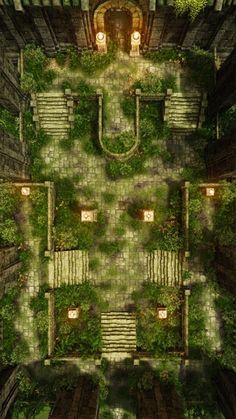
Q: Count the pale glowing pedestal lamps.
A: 8